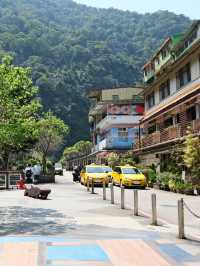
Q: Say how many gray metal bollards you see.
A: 8